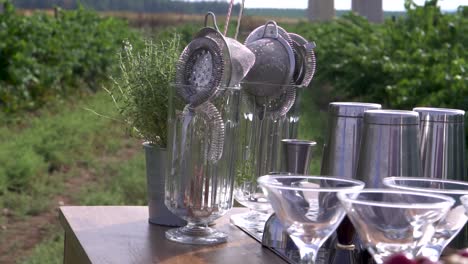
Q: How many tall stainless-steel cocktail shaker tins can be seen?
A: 3